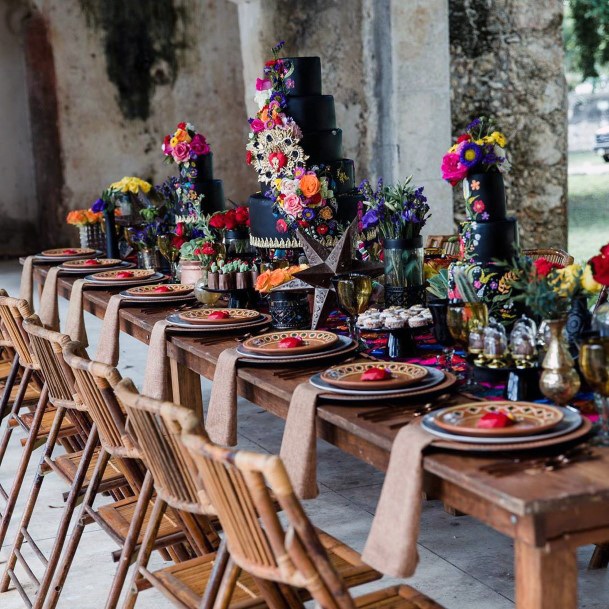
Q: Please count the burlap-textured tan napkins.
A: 8